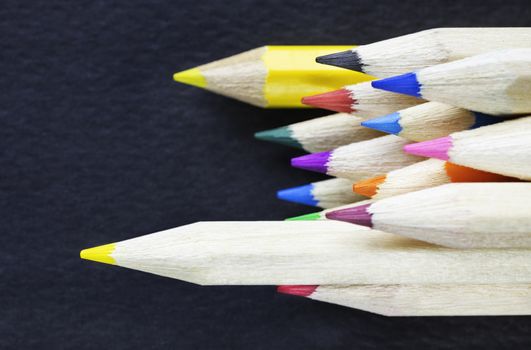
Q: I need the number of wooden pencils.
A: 14